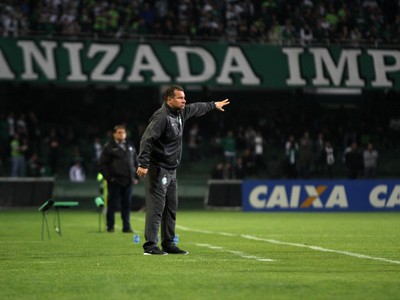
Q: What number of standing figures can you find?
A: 2